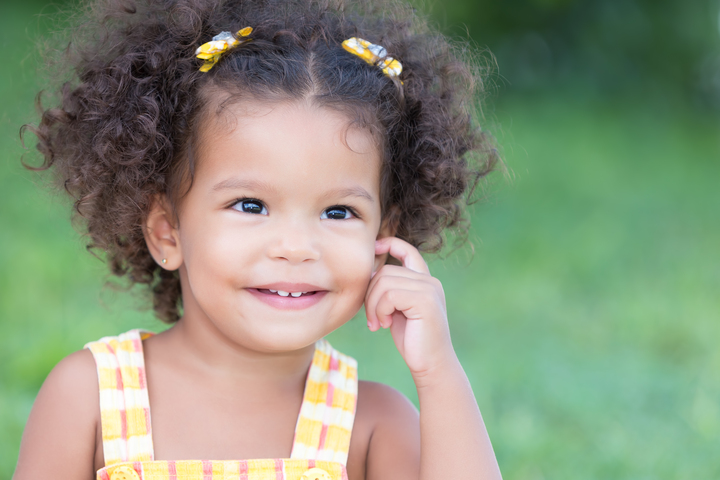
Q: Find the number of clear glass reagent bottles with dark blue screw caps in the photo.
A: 0